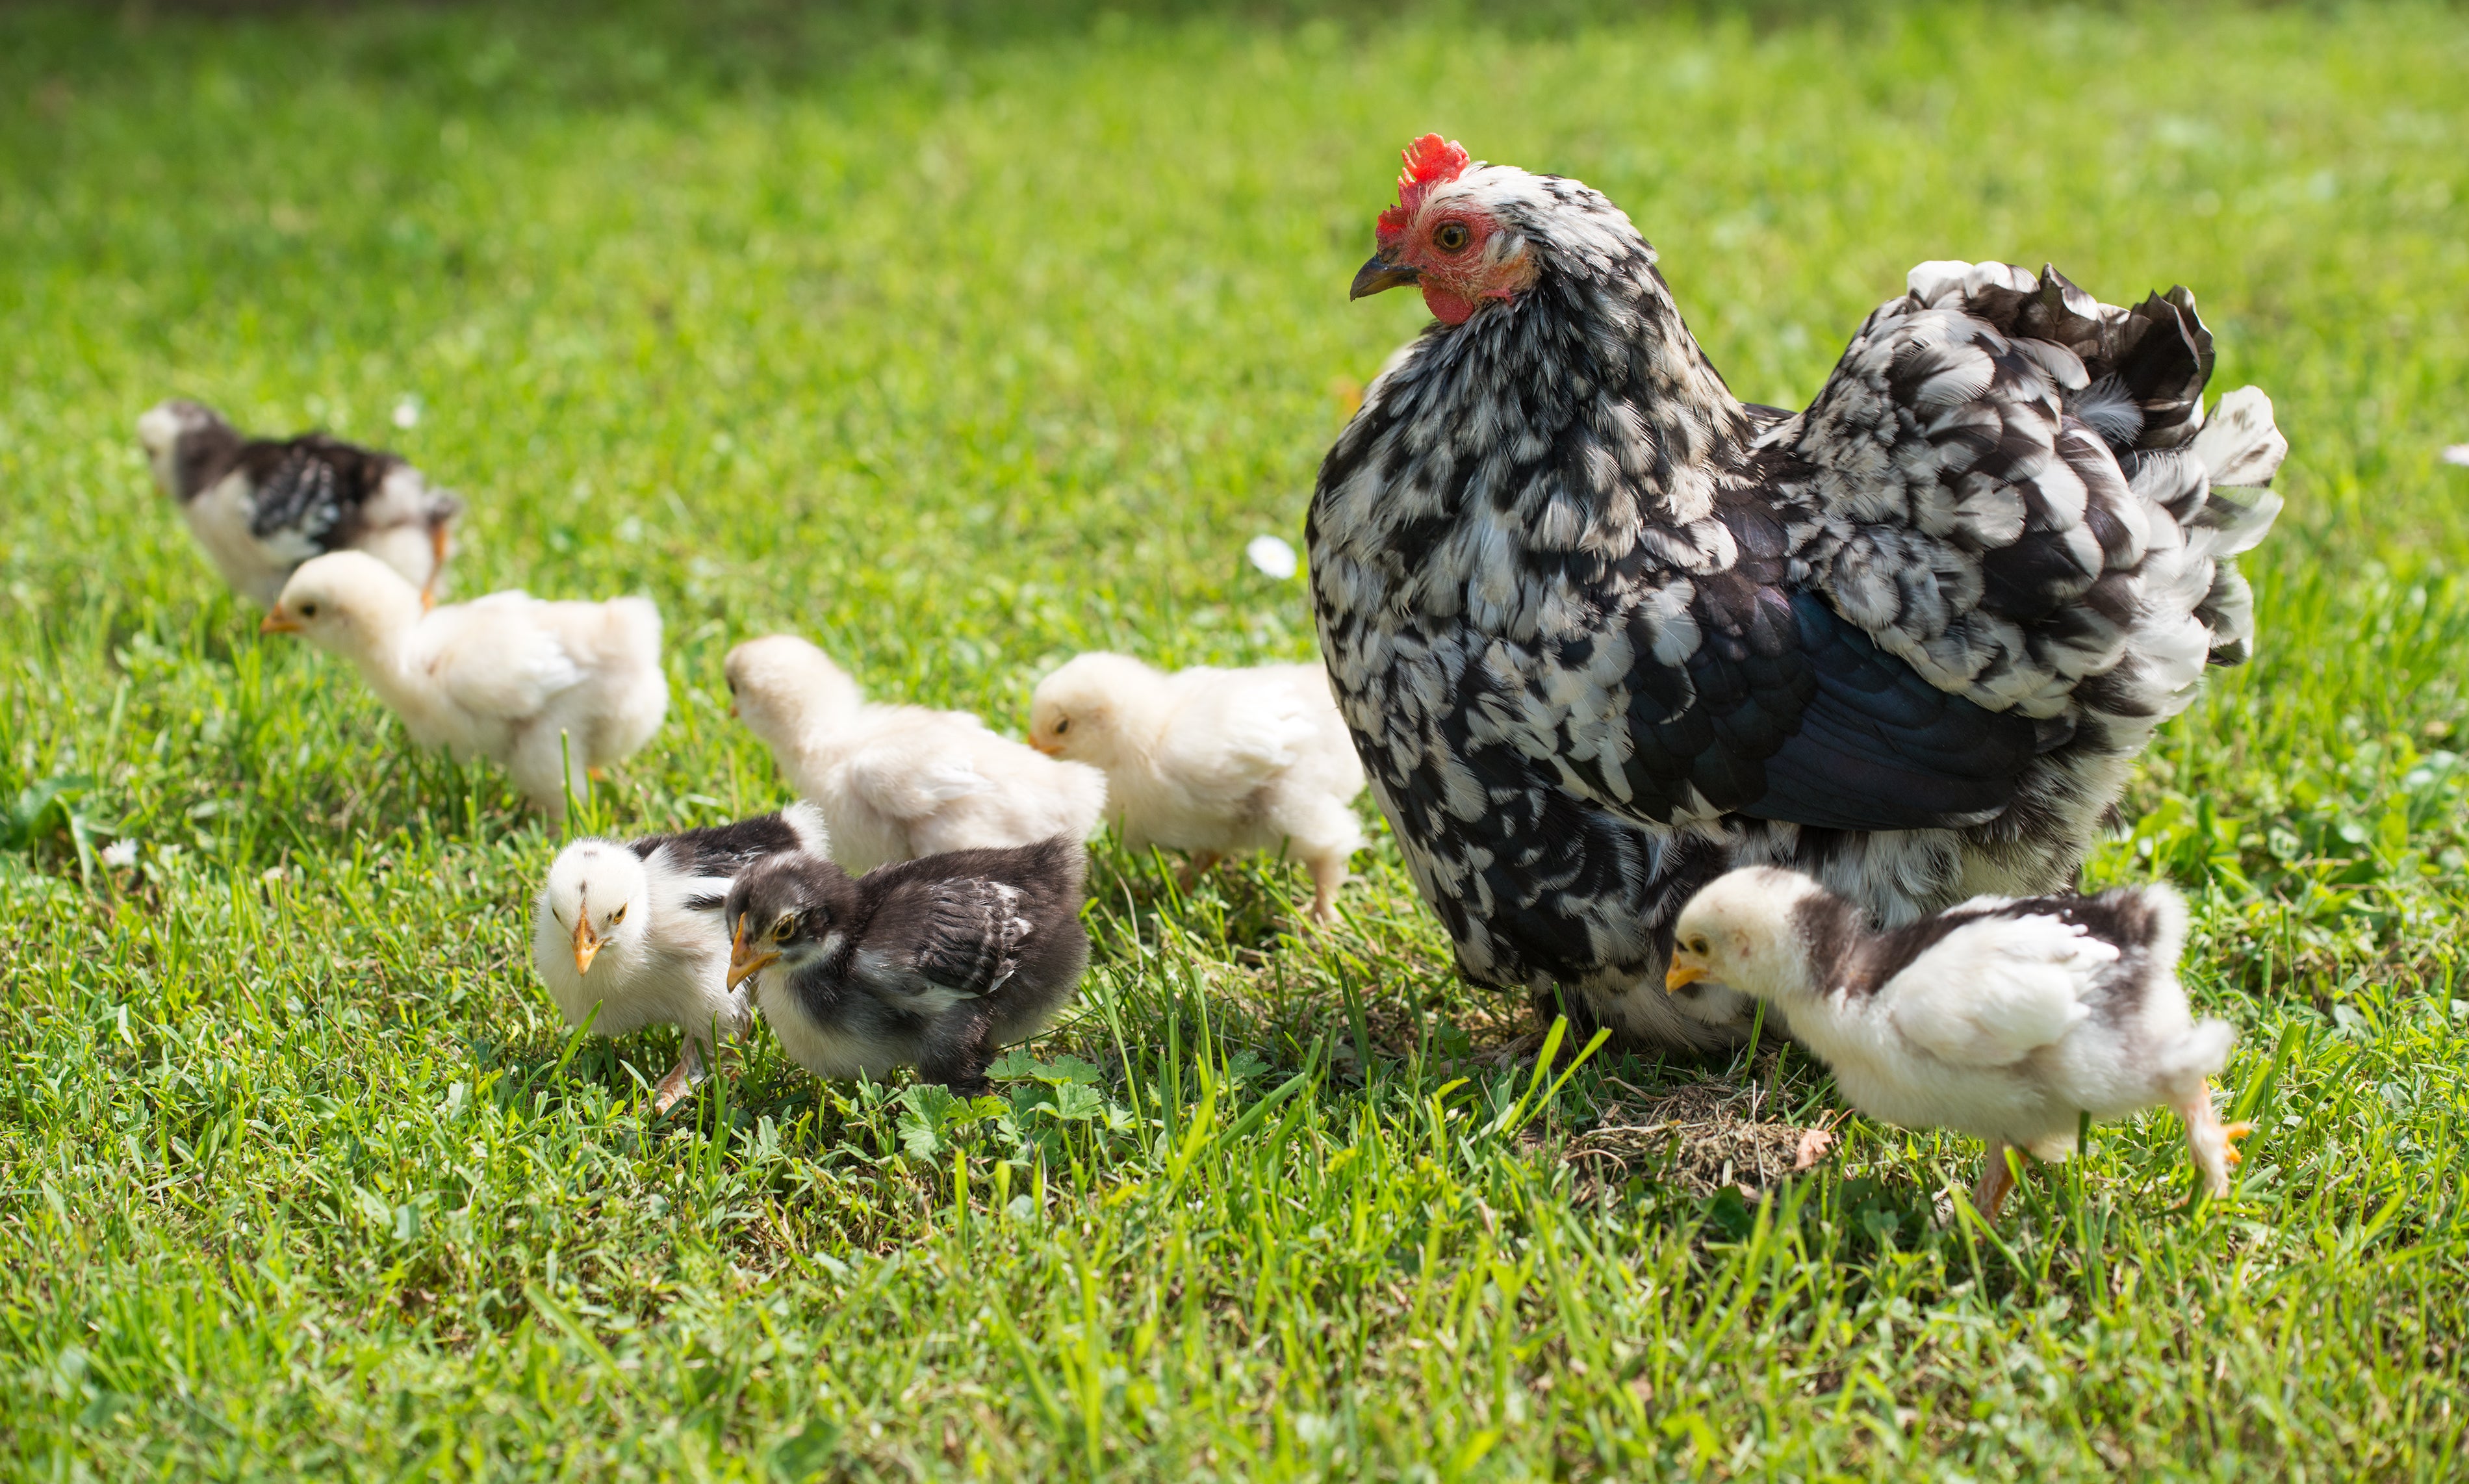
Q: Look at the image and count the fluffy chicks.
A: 7